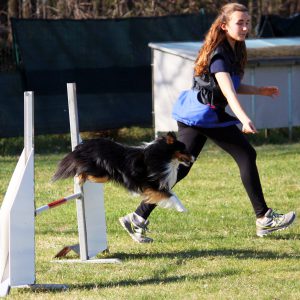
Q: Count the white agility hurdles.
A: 1